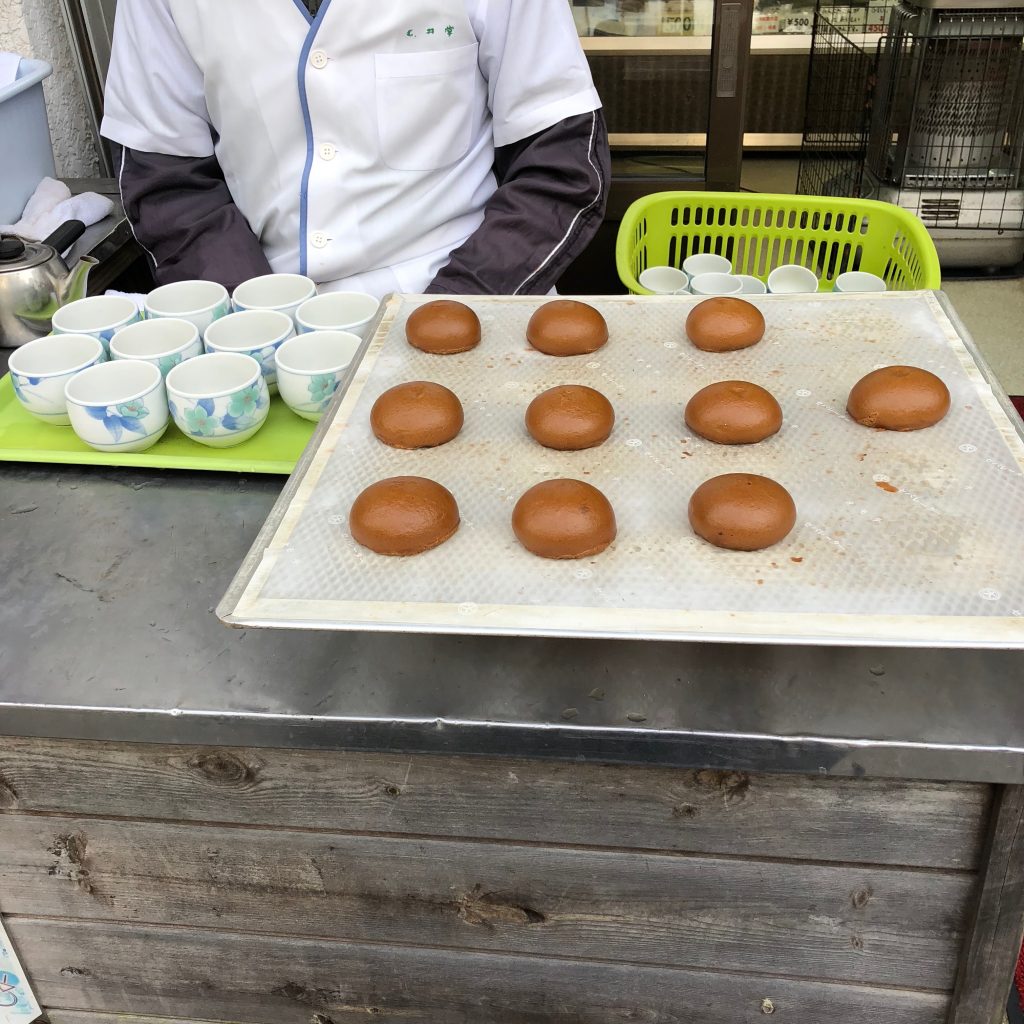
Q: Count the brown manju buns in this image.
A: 10